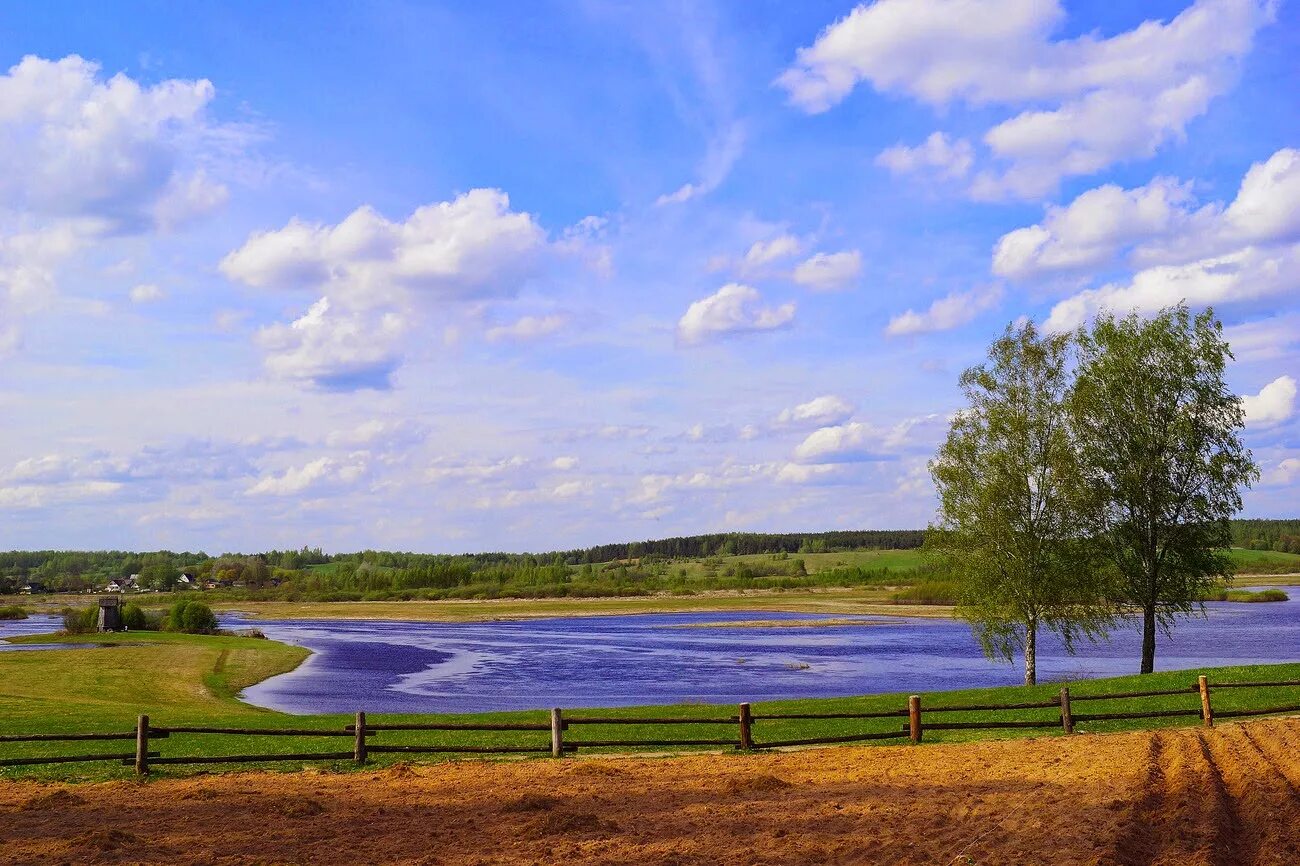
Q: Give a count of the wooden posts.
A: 7